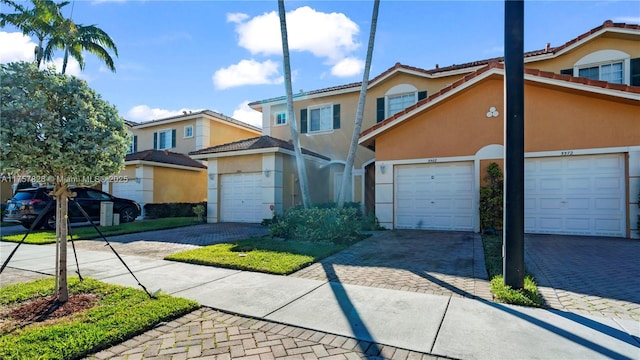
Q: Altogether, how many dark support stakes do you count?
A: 3